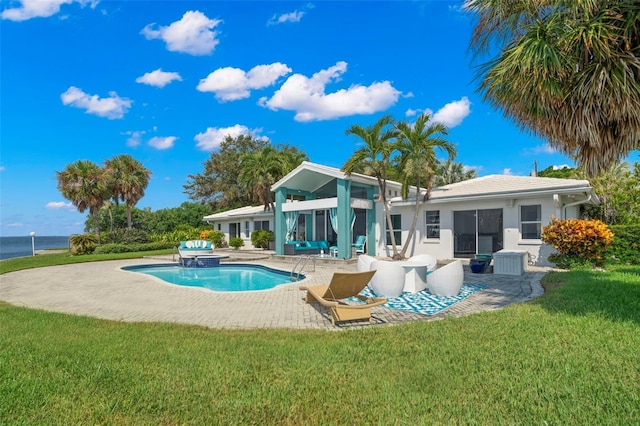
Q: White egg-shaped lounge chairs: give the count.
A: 4